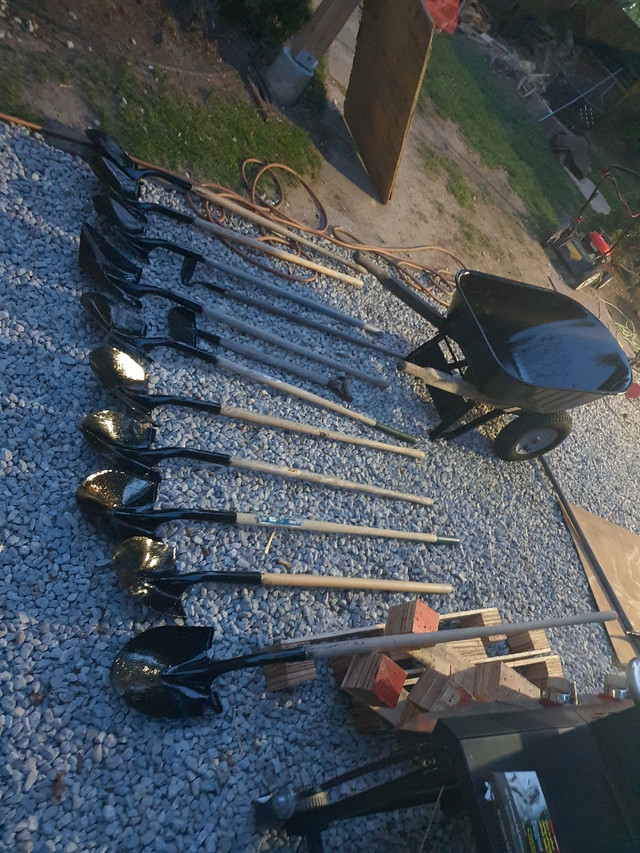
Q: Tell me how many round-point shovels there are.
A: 9